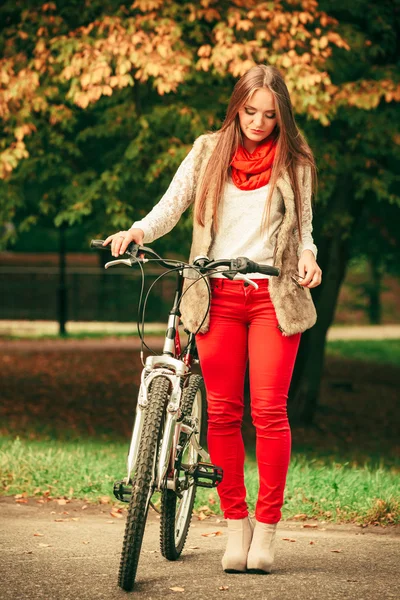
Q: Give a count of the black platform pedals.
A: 2